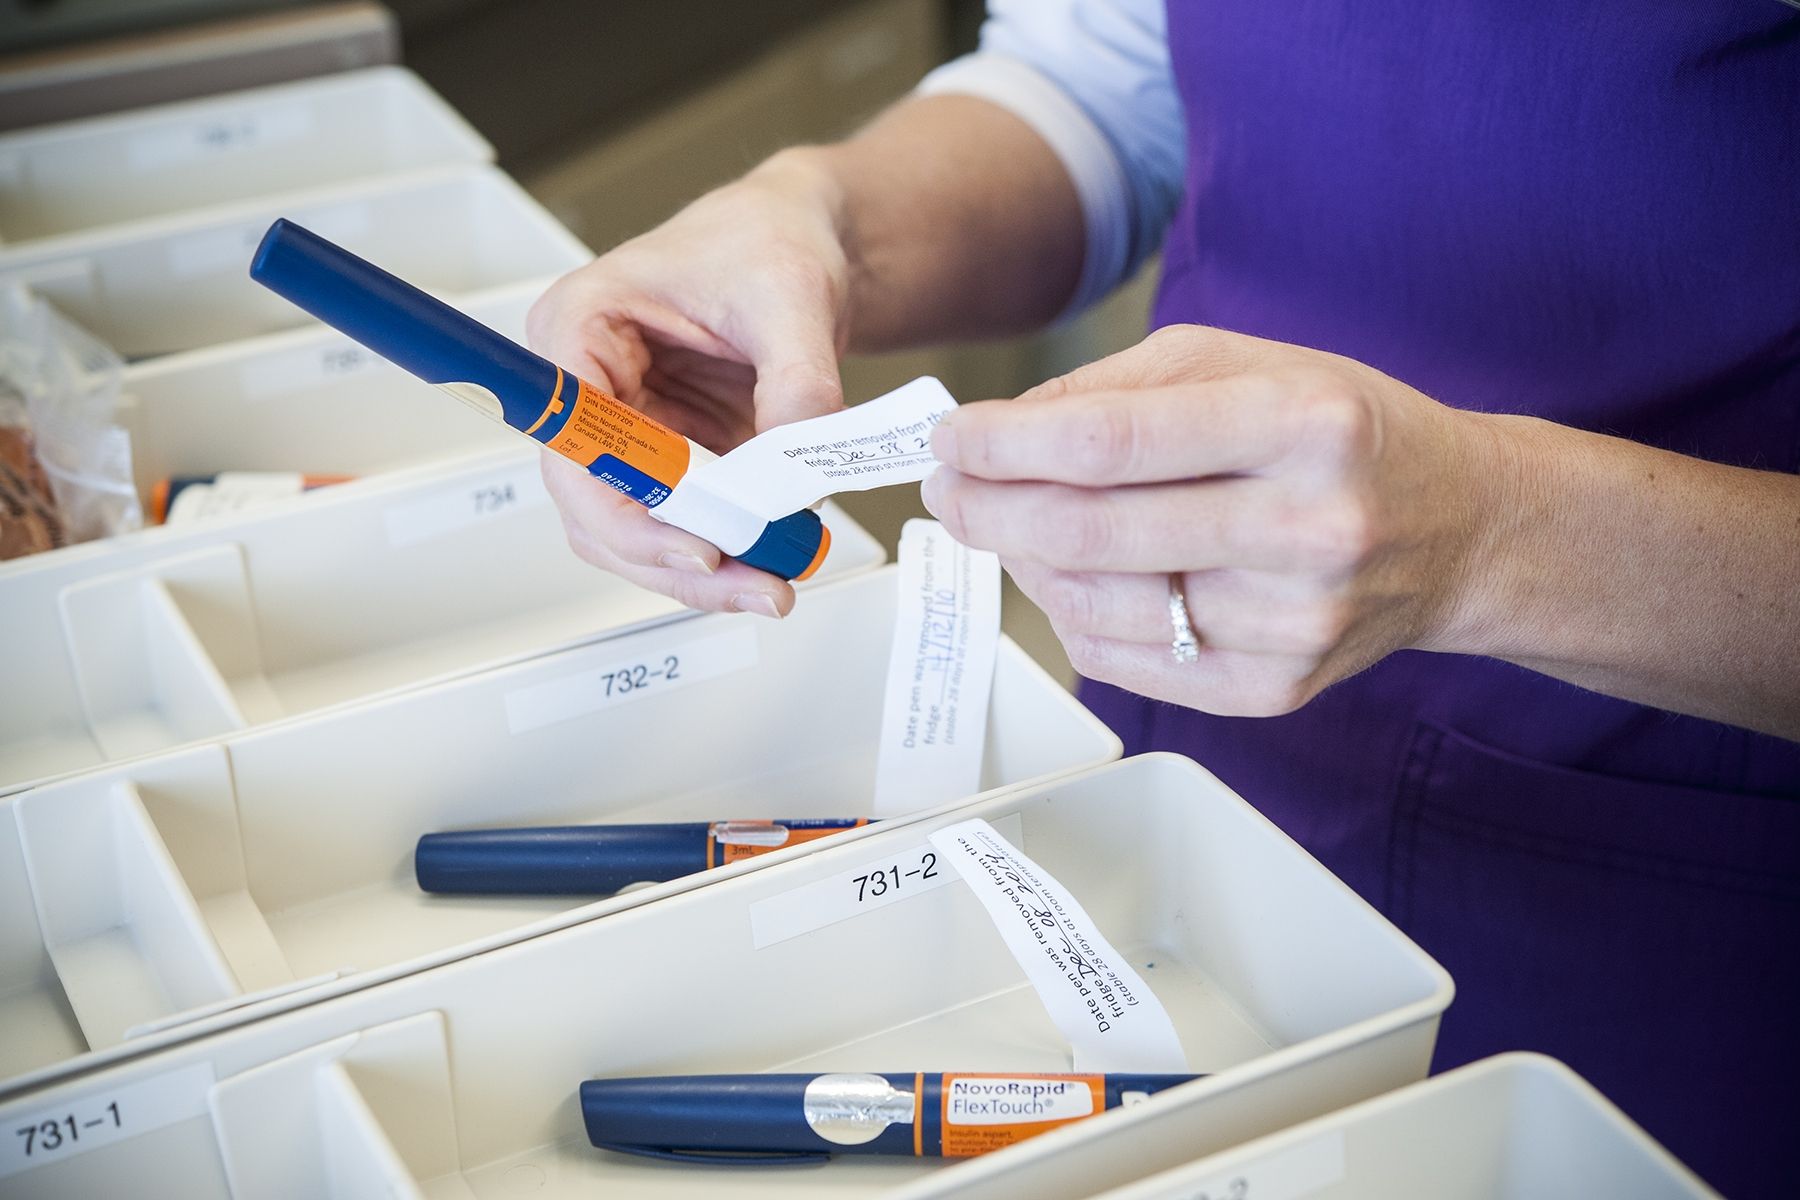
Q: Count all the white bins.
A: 7